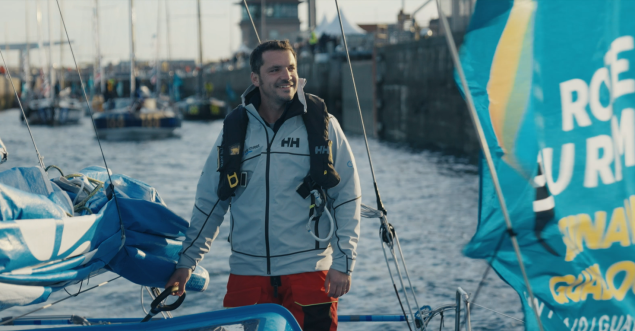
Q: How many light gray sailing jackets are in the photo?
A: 1